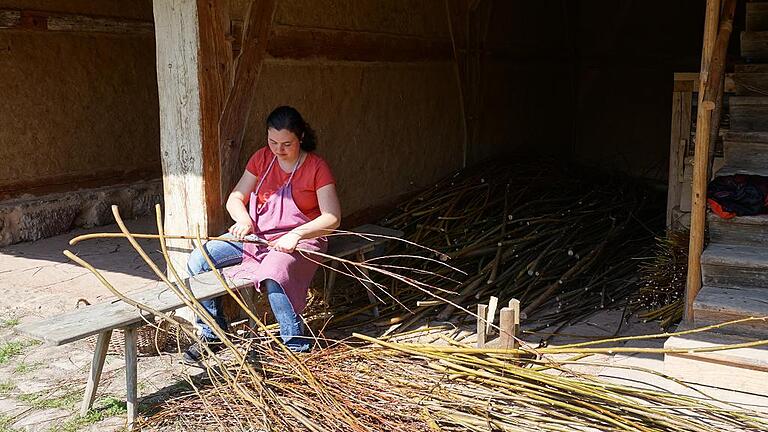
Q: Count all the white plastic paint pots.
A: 0